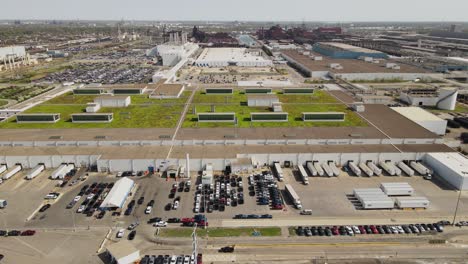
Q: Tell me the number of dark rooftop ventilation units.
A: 10